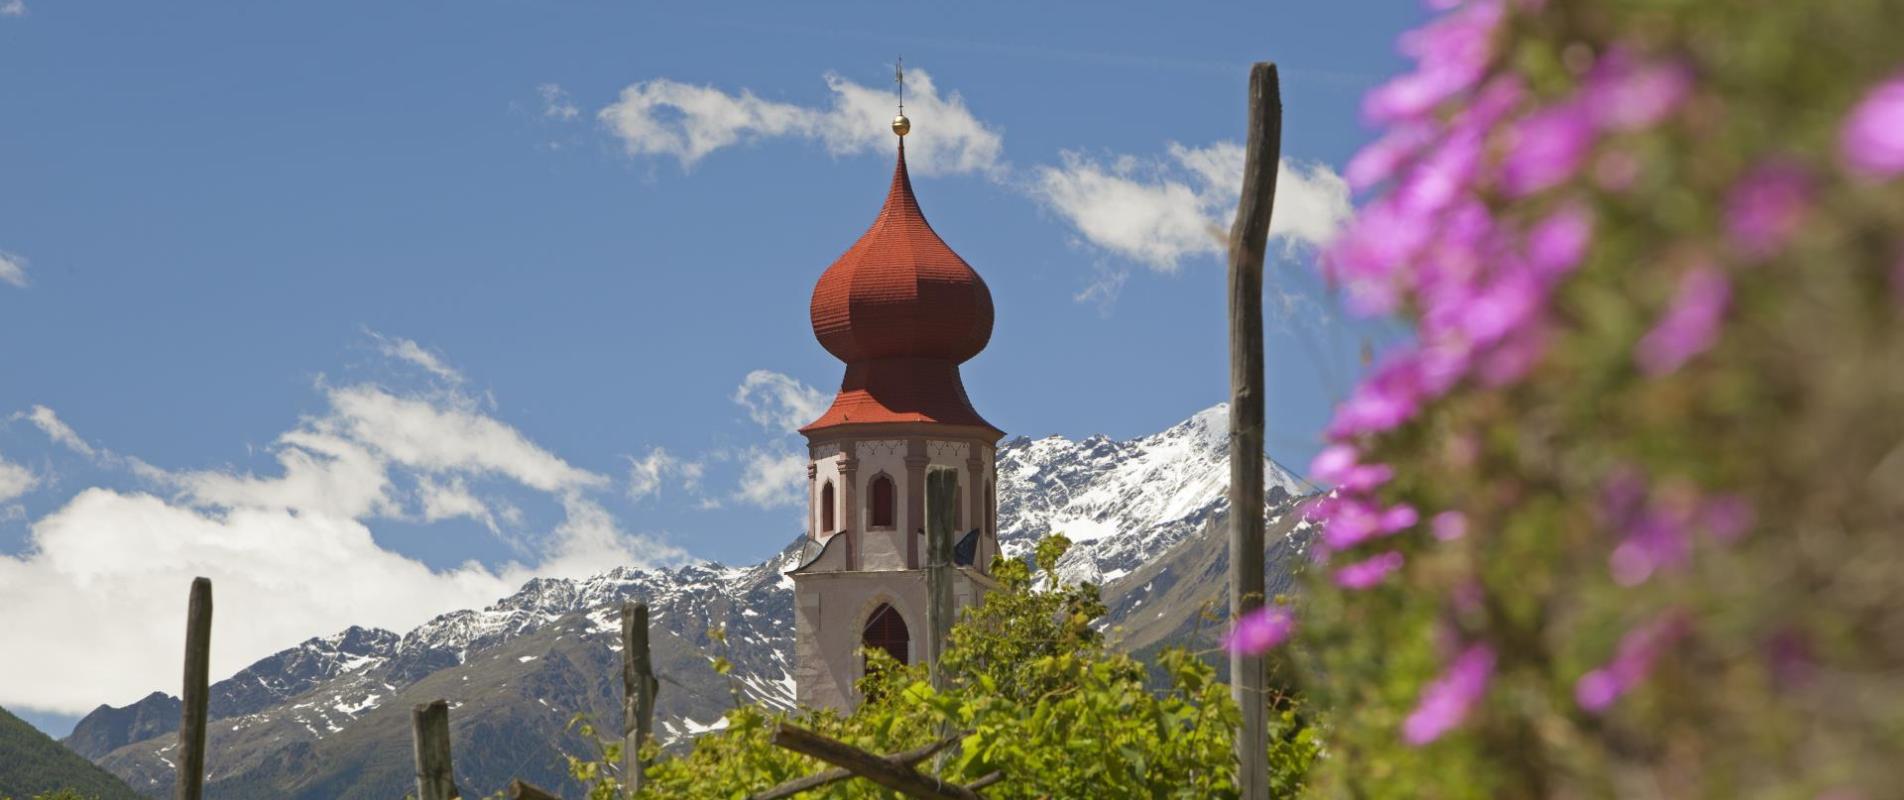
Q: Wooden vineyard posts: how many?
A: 5